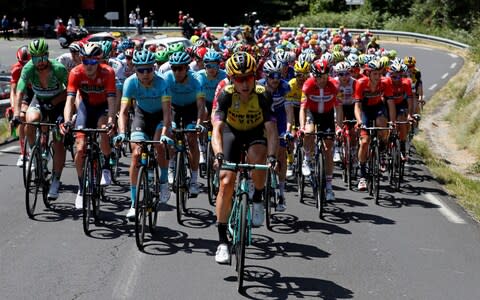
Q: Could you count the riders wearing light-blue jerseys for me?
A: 3